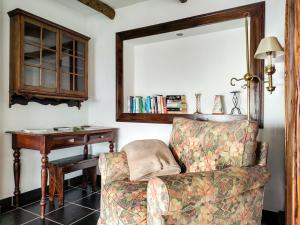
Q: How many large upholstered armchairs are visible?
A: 1